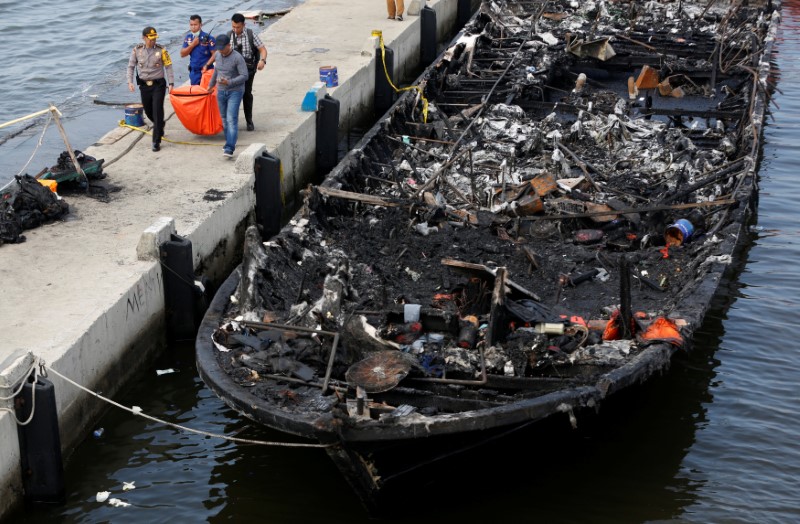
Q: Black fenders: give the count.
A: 7